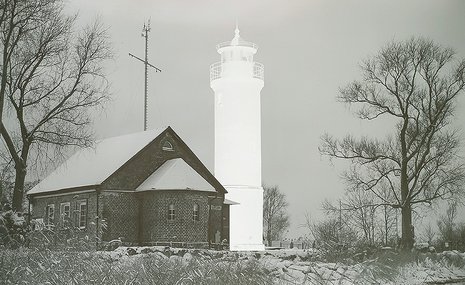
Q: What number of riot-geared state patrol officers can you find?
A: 0